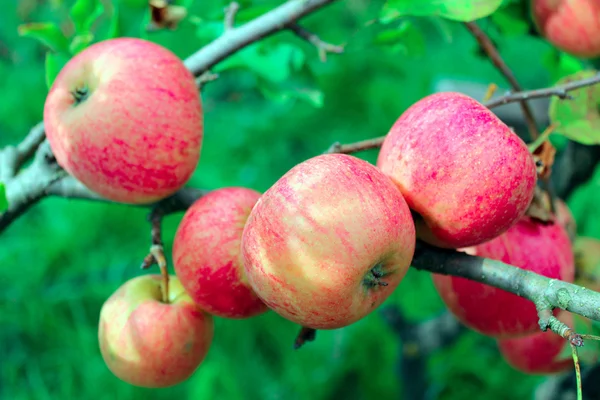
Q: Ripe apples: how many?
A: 8